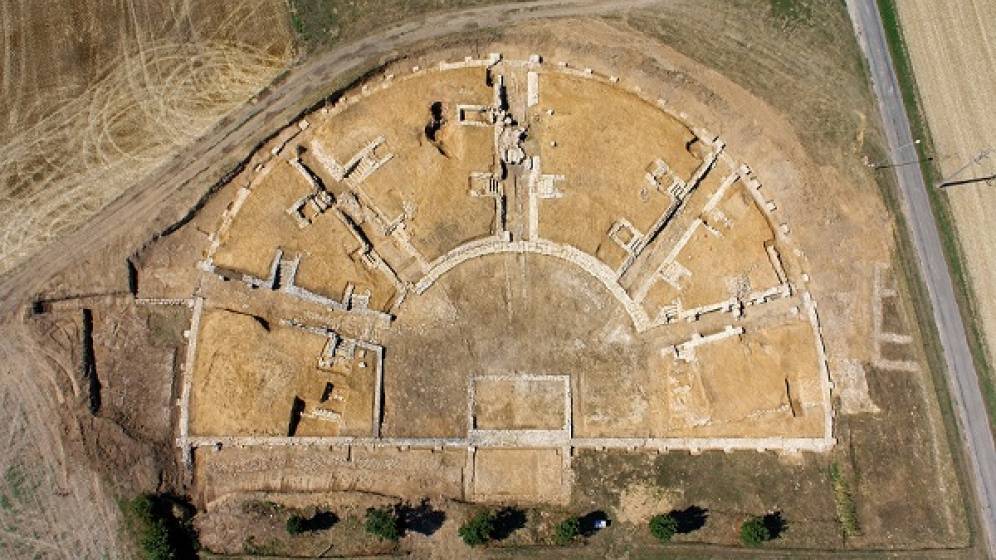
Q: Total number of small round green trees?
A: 6